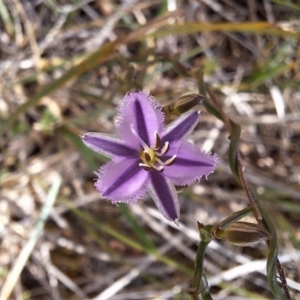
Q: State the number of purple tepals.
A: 6